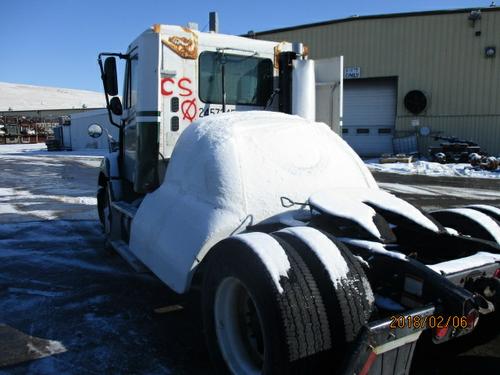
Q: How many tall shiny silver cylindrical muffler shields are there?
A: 1